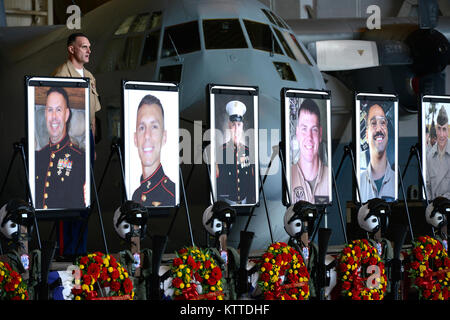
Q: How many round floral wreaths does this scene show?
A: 6